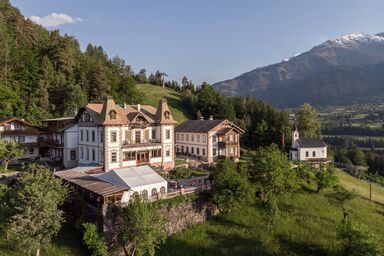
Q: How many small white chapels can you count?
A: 1